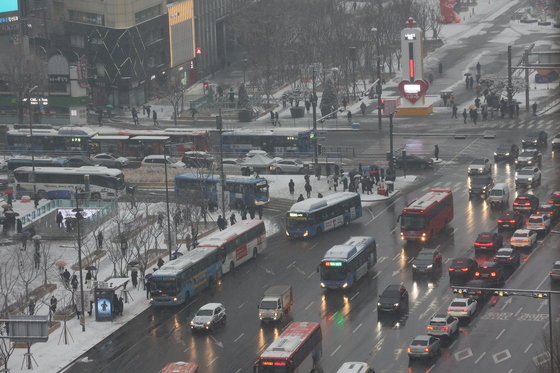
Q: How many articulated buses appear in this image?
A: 0